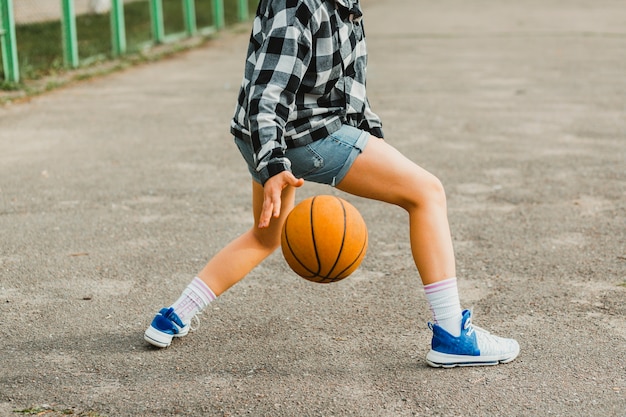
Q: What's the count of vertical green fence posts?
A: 7